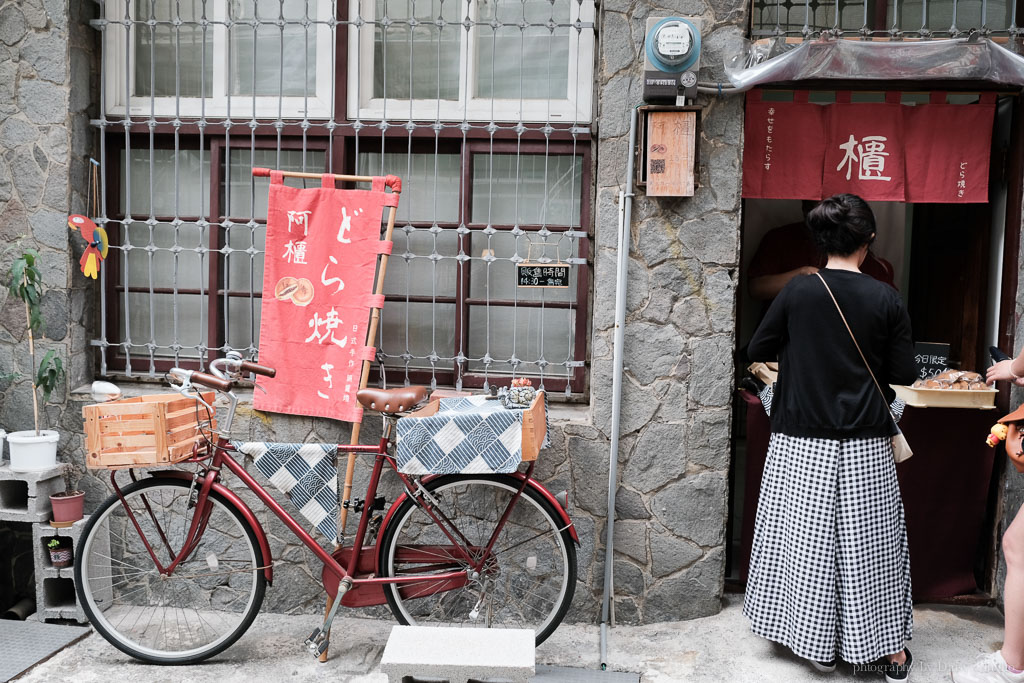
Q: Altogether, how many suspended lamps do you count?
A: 0